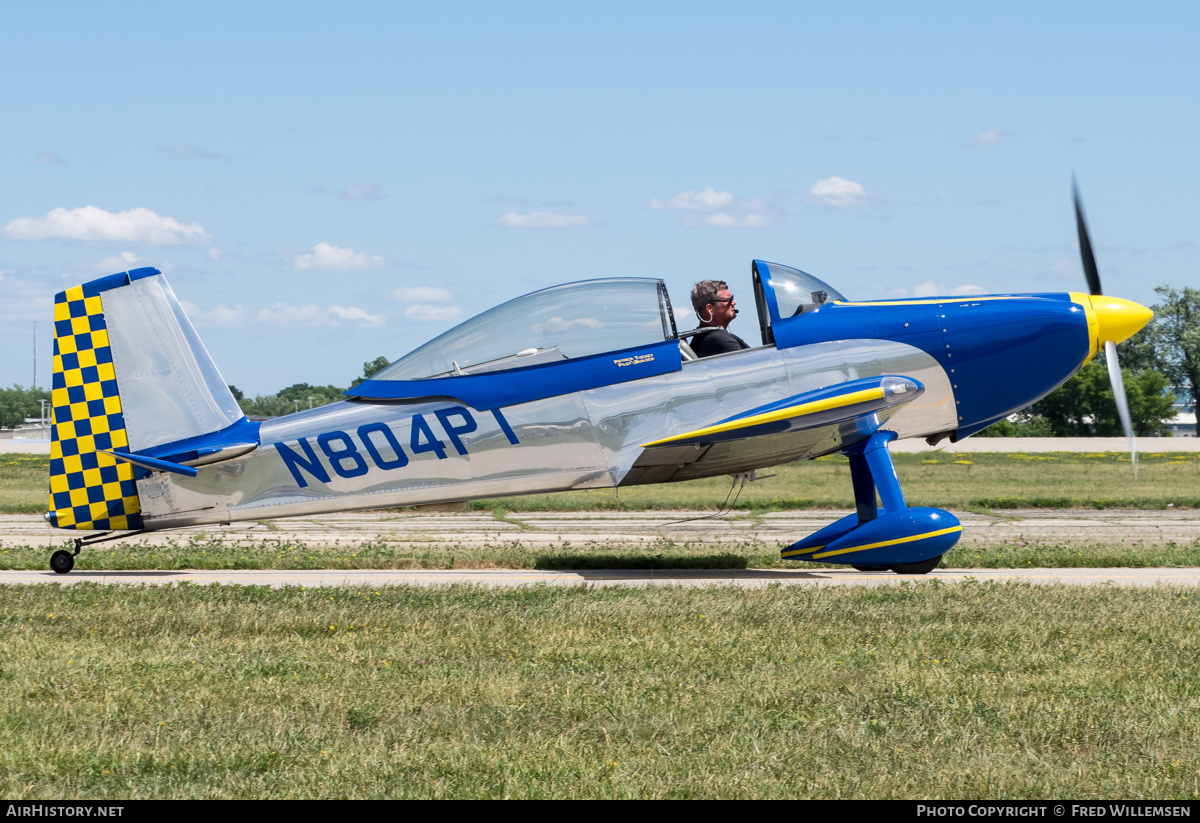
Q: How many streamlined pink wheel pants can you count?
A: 0